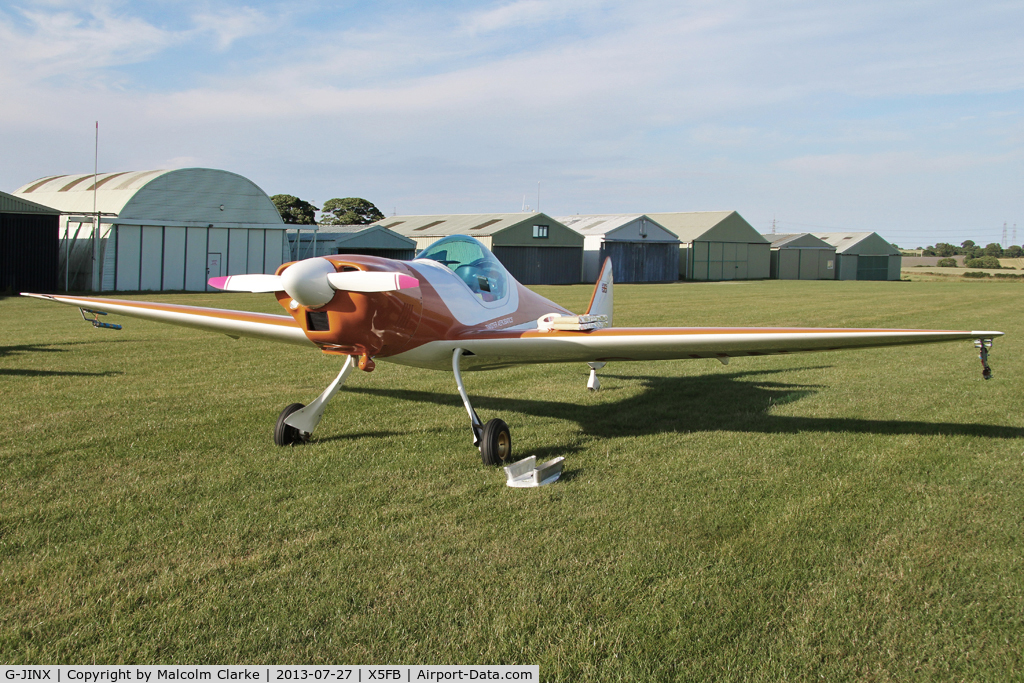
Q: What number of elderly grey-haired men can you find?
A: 0